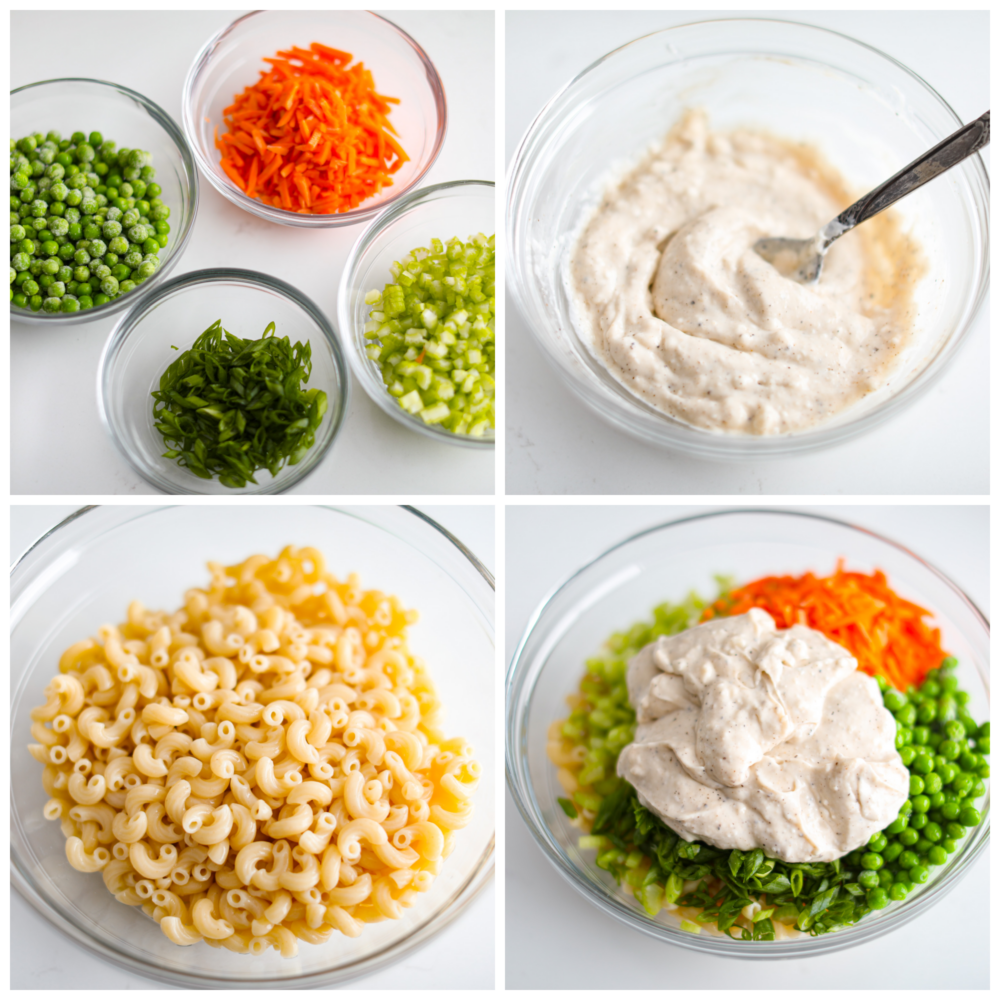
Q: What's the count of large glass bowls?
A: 3